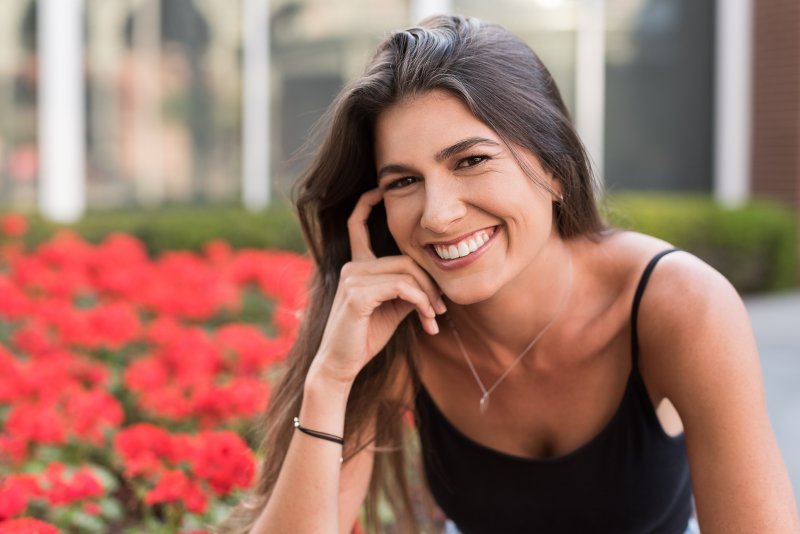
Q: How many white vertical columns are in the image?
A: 5